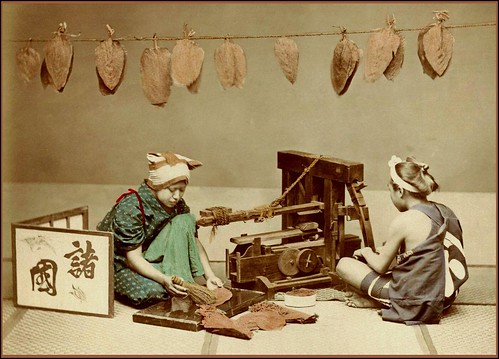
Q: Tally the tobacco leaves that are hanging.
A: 10